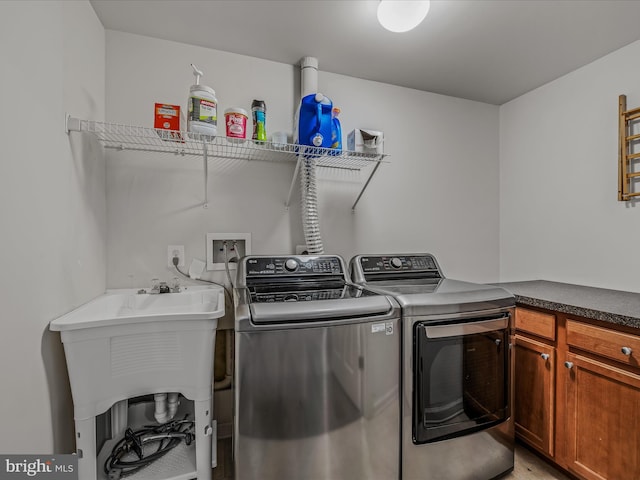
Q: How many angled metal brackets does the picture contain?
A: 3